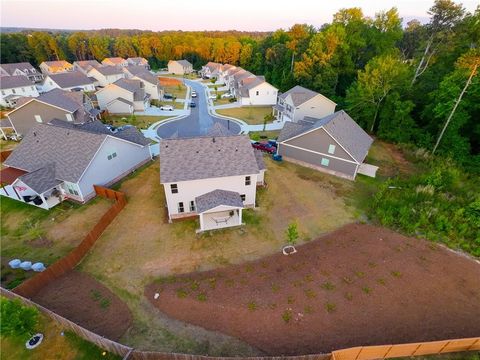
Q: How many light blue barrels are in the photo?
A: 3